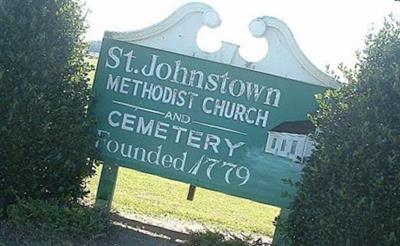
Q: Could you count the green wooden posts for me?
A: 2